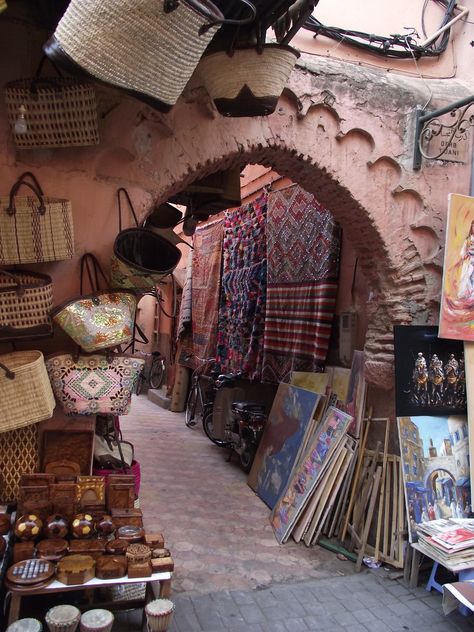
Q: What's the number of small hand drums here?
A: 4